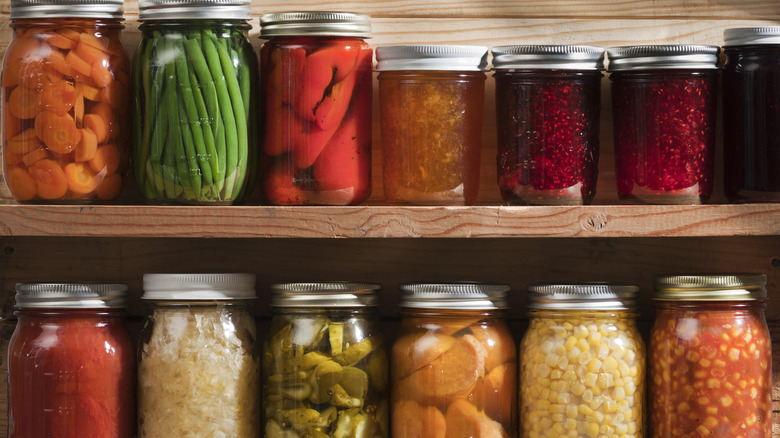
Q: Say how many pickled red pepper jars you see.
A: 1